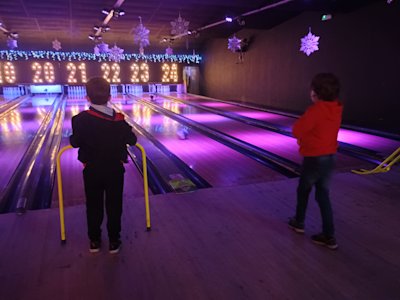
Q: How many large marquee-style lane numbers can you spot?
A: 6